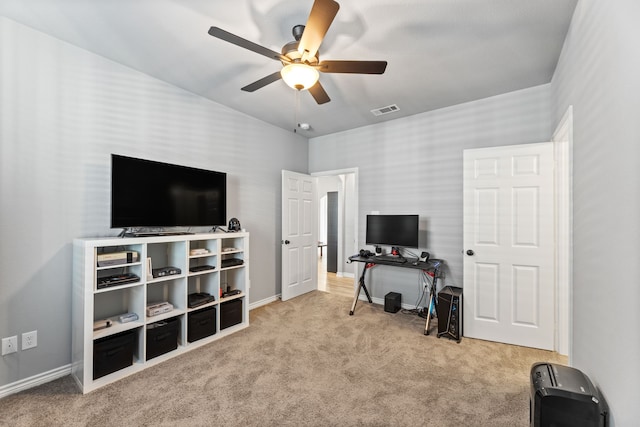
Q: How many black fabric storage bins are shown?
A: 4